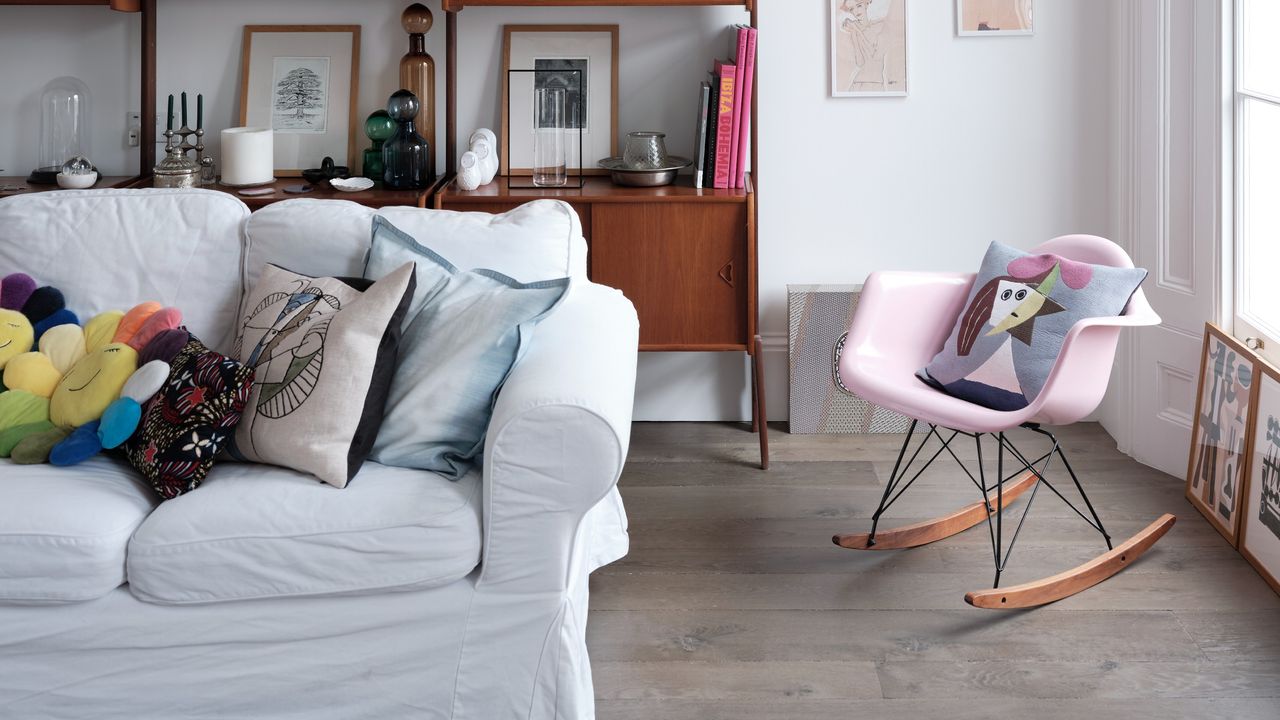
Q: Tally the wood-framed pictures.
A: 4